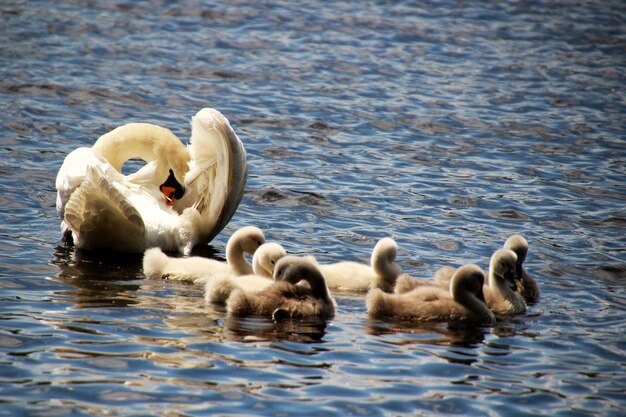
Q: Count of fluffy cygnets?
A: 7